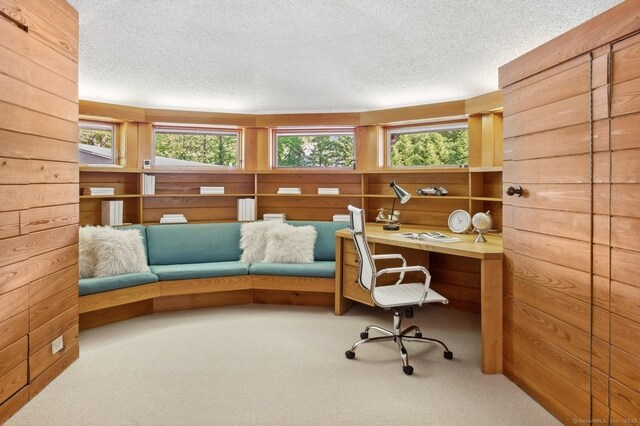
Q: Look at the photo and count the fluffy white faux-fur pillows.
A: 4